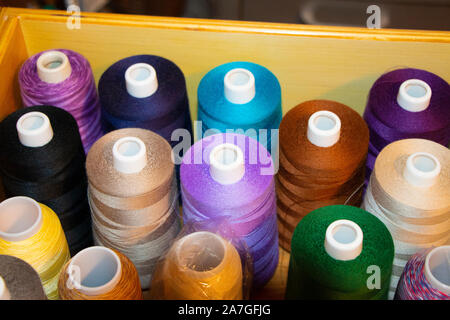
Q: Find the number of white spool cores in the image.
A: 15